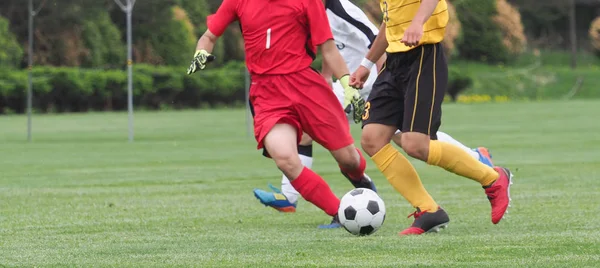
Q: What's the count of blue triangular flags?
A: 0